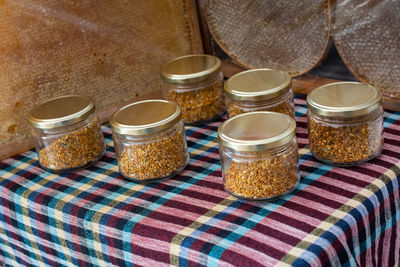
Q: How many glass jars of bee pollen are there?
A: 6